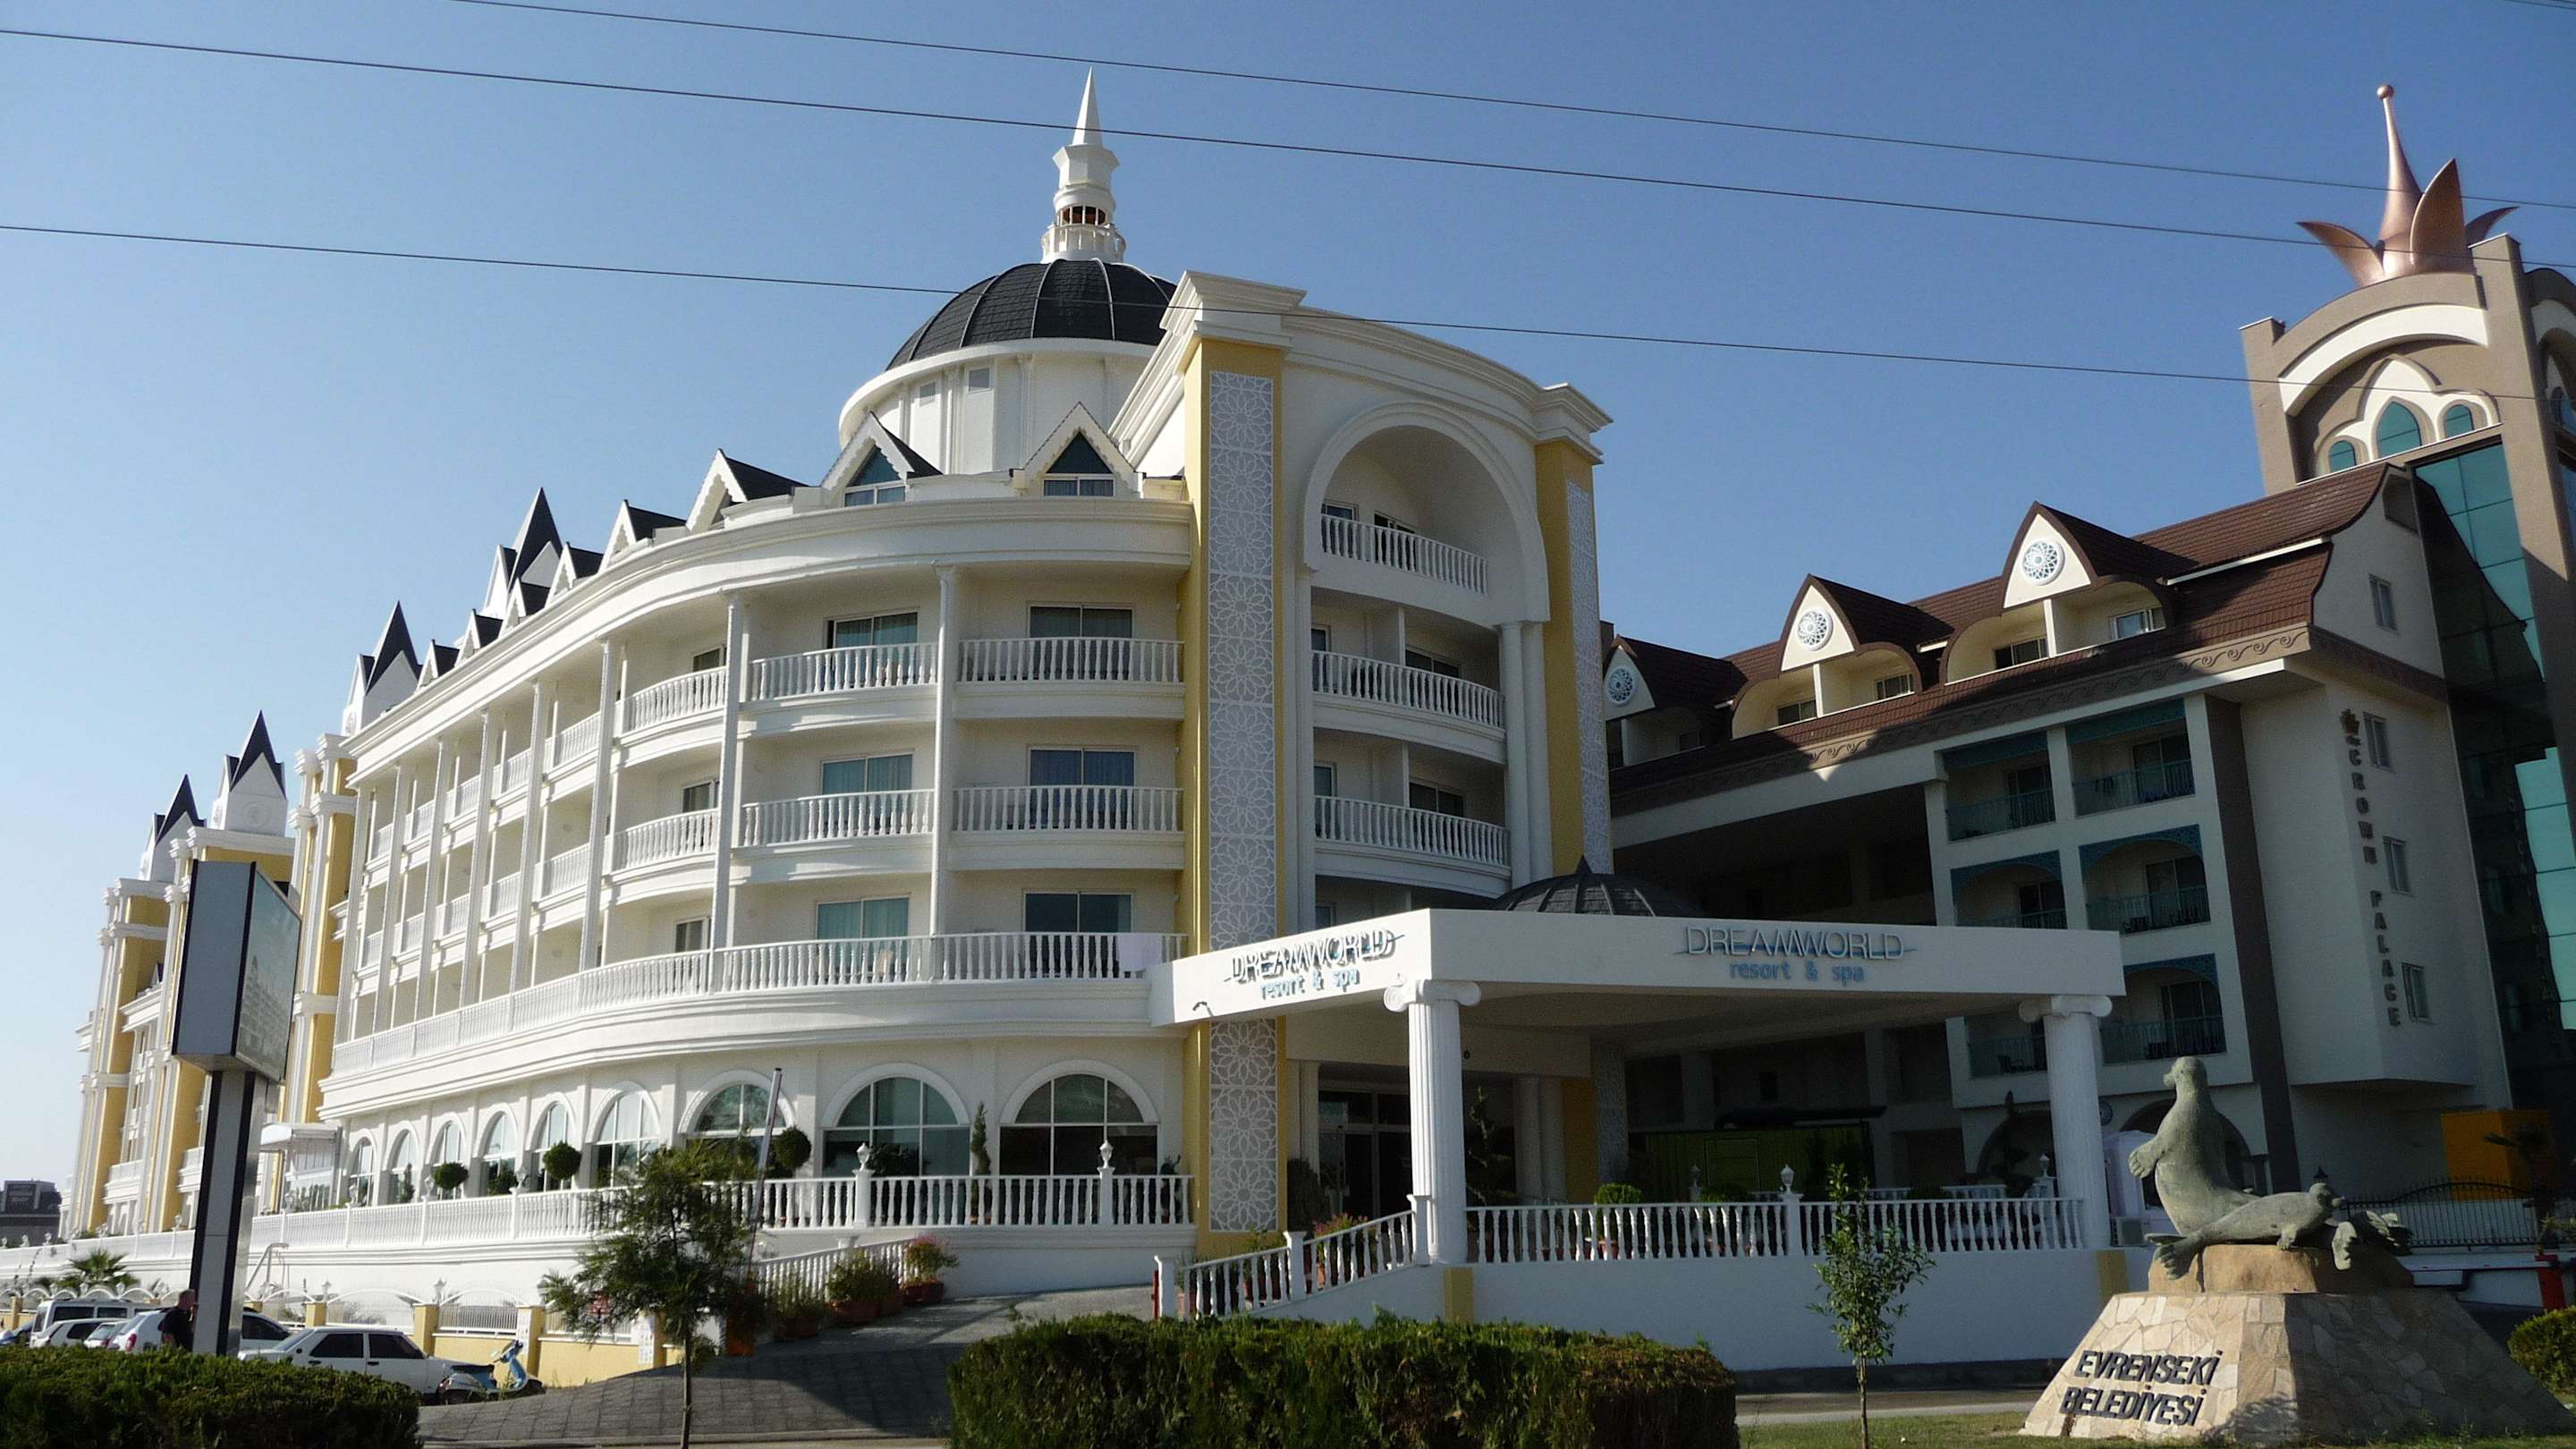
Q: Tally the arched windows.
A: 12